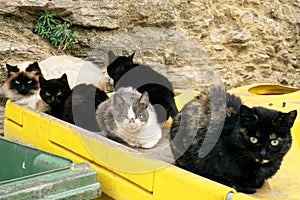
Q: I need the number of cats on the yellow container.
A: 5